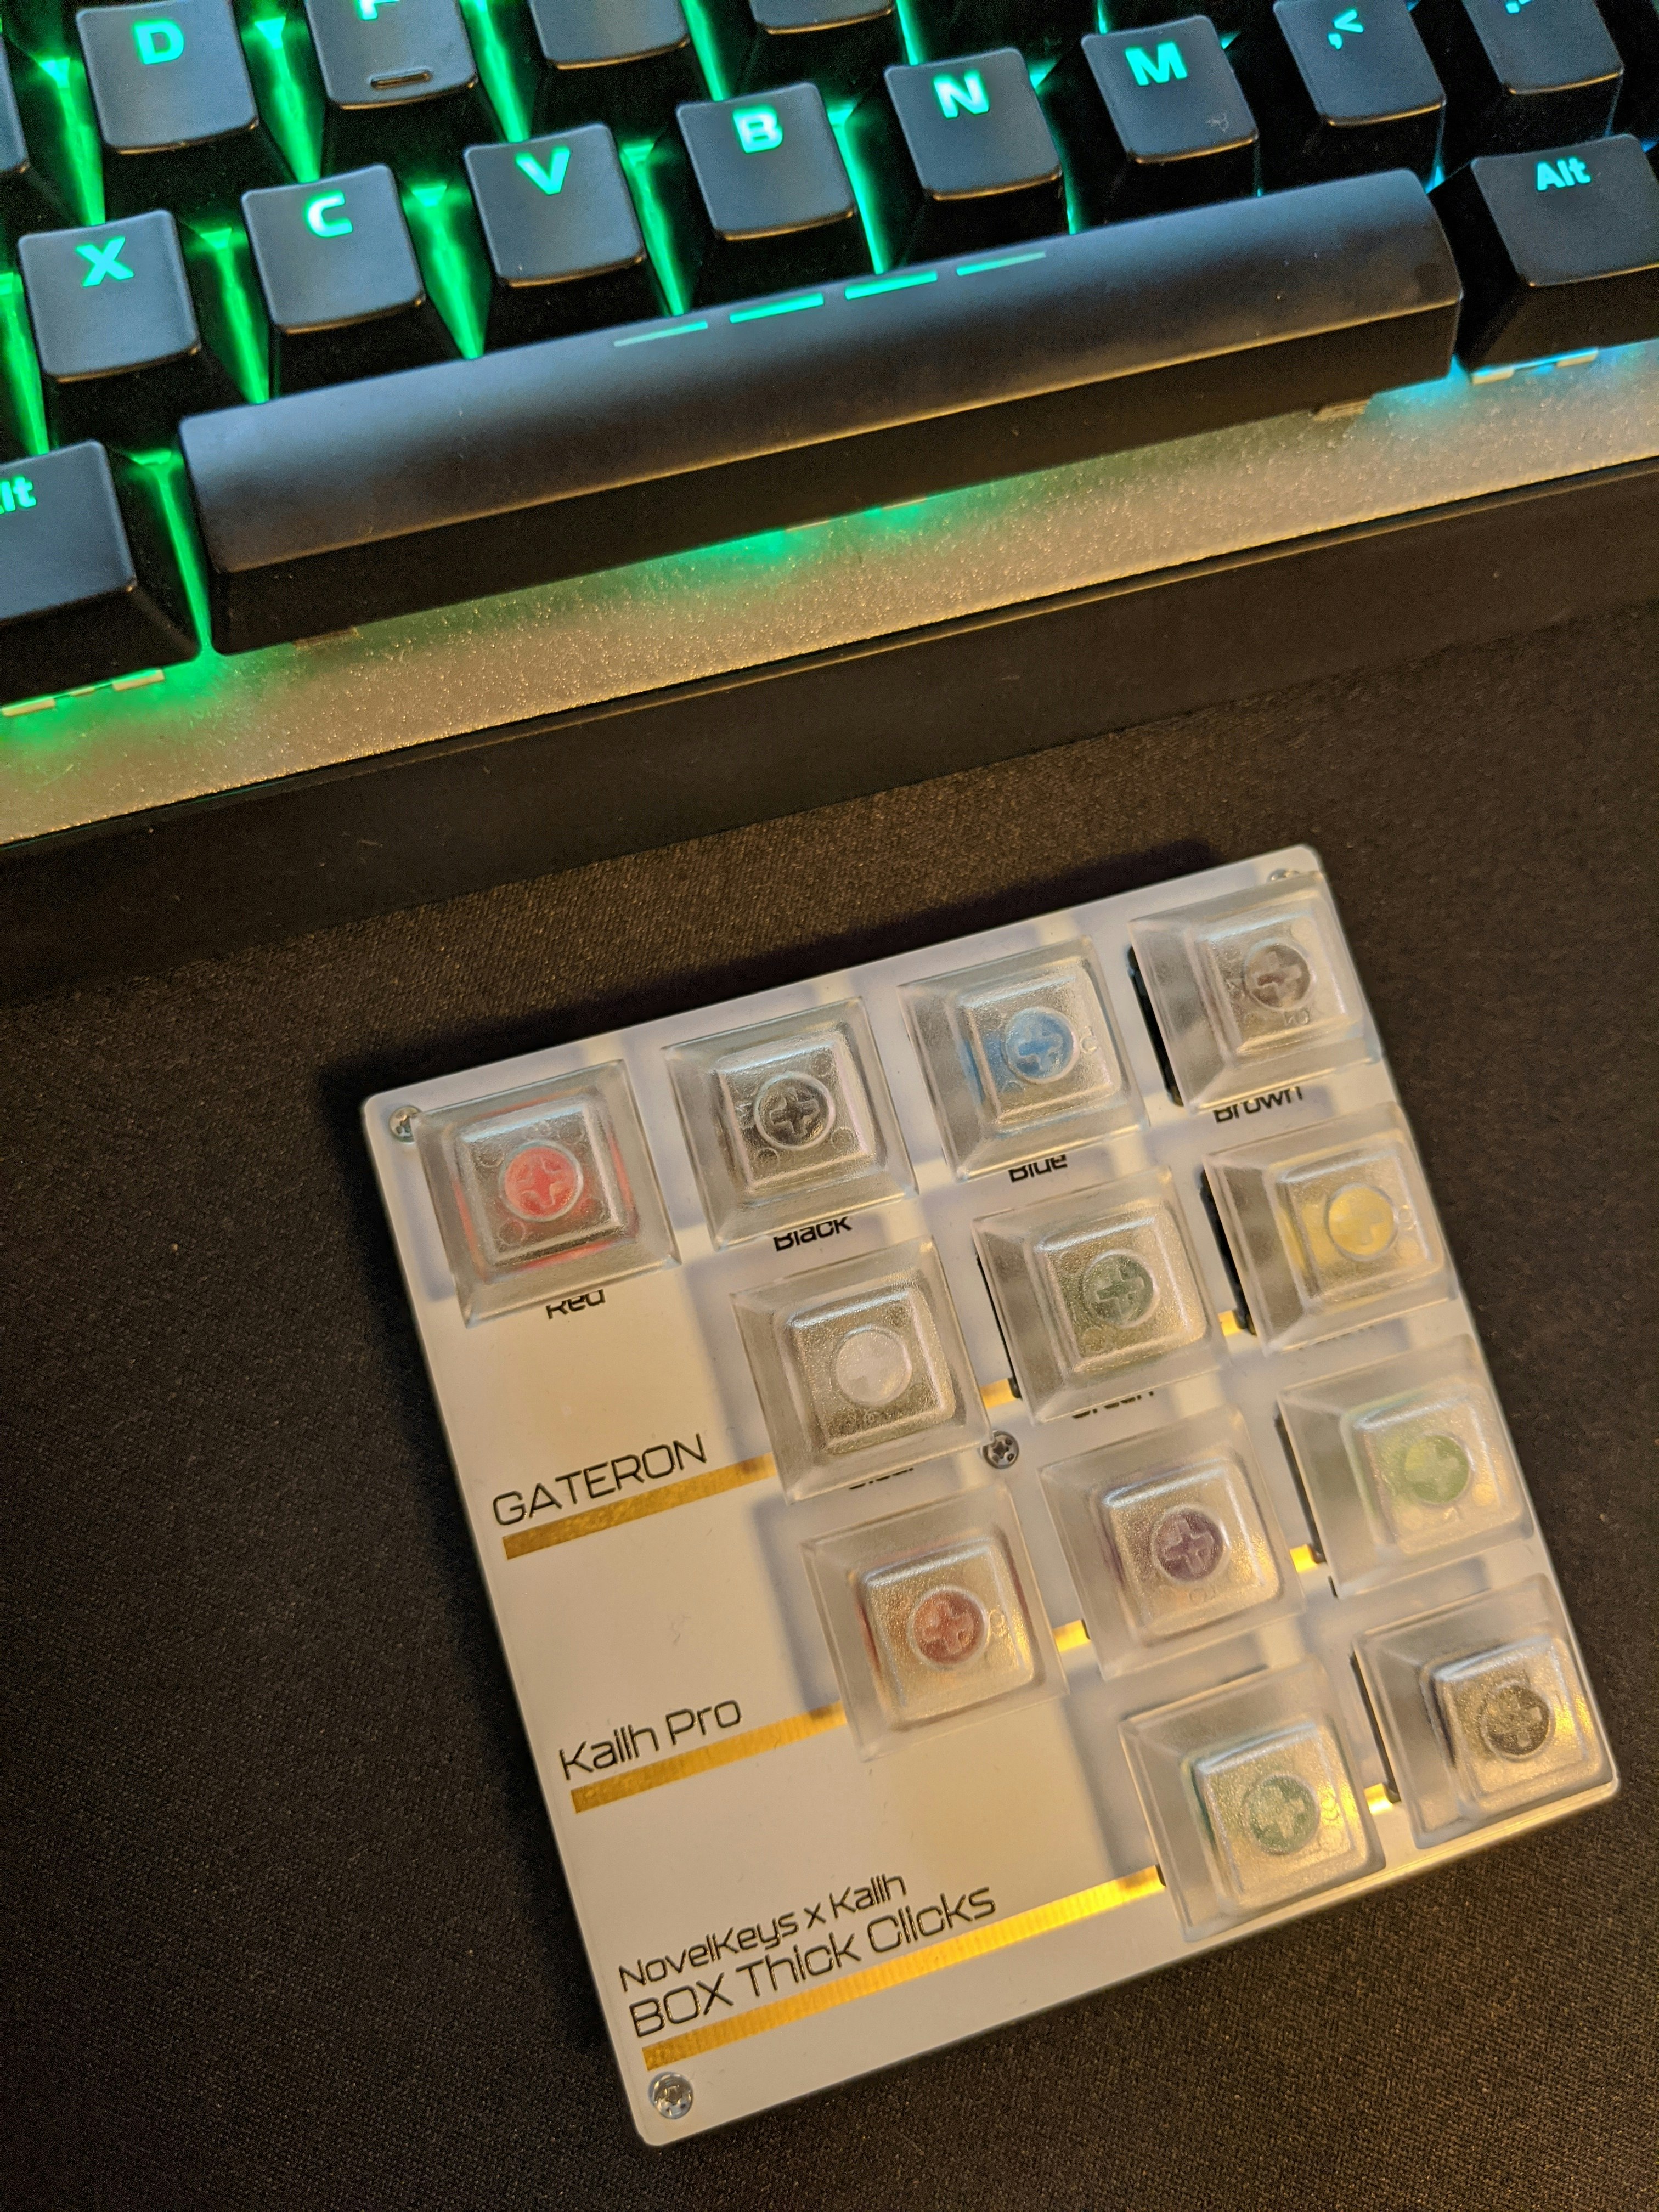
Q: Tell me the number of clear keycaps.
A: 12